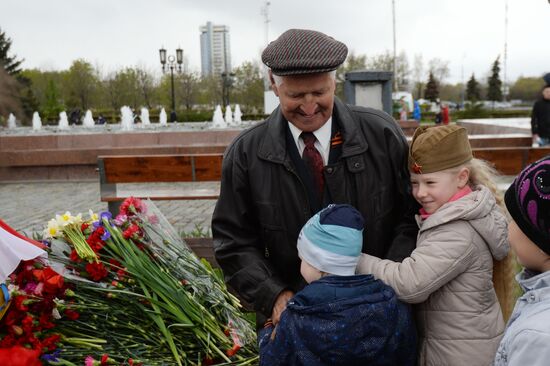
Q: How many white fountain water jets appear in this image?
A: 10